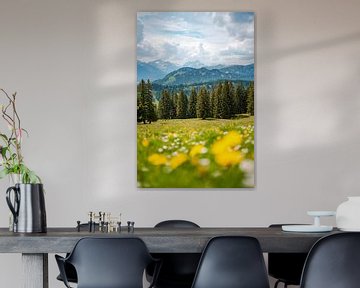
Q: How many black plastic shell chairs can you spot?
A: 6